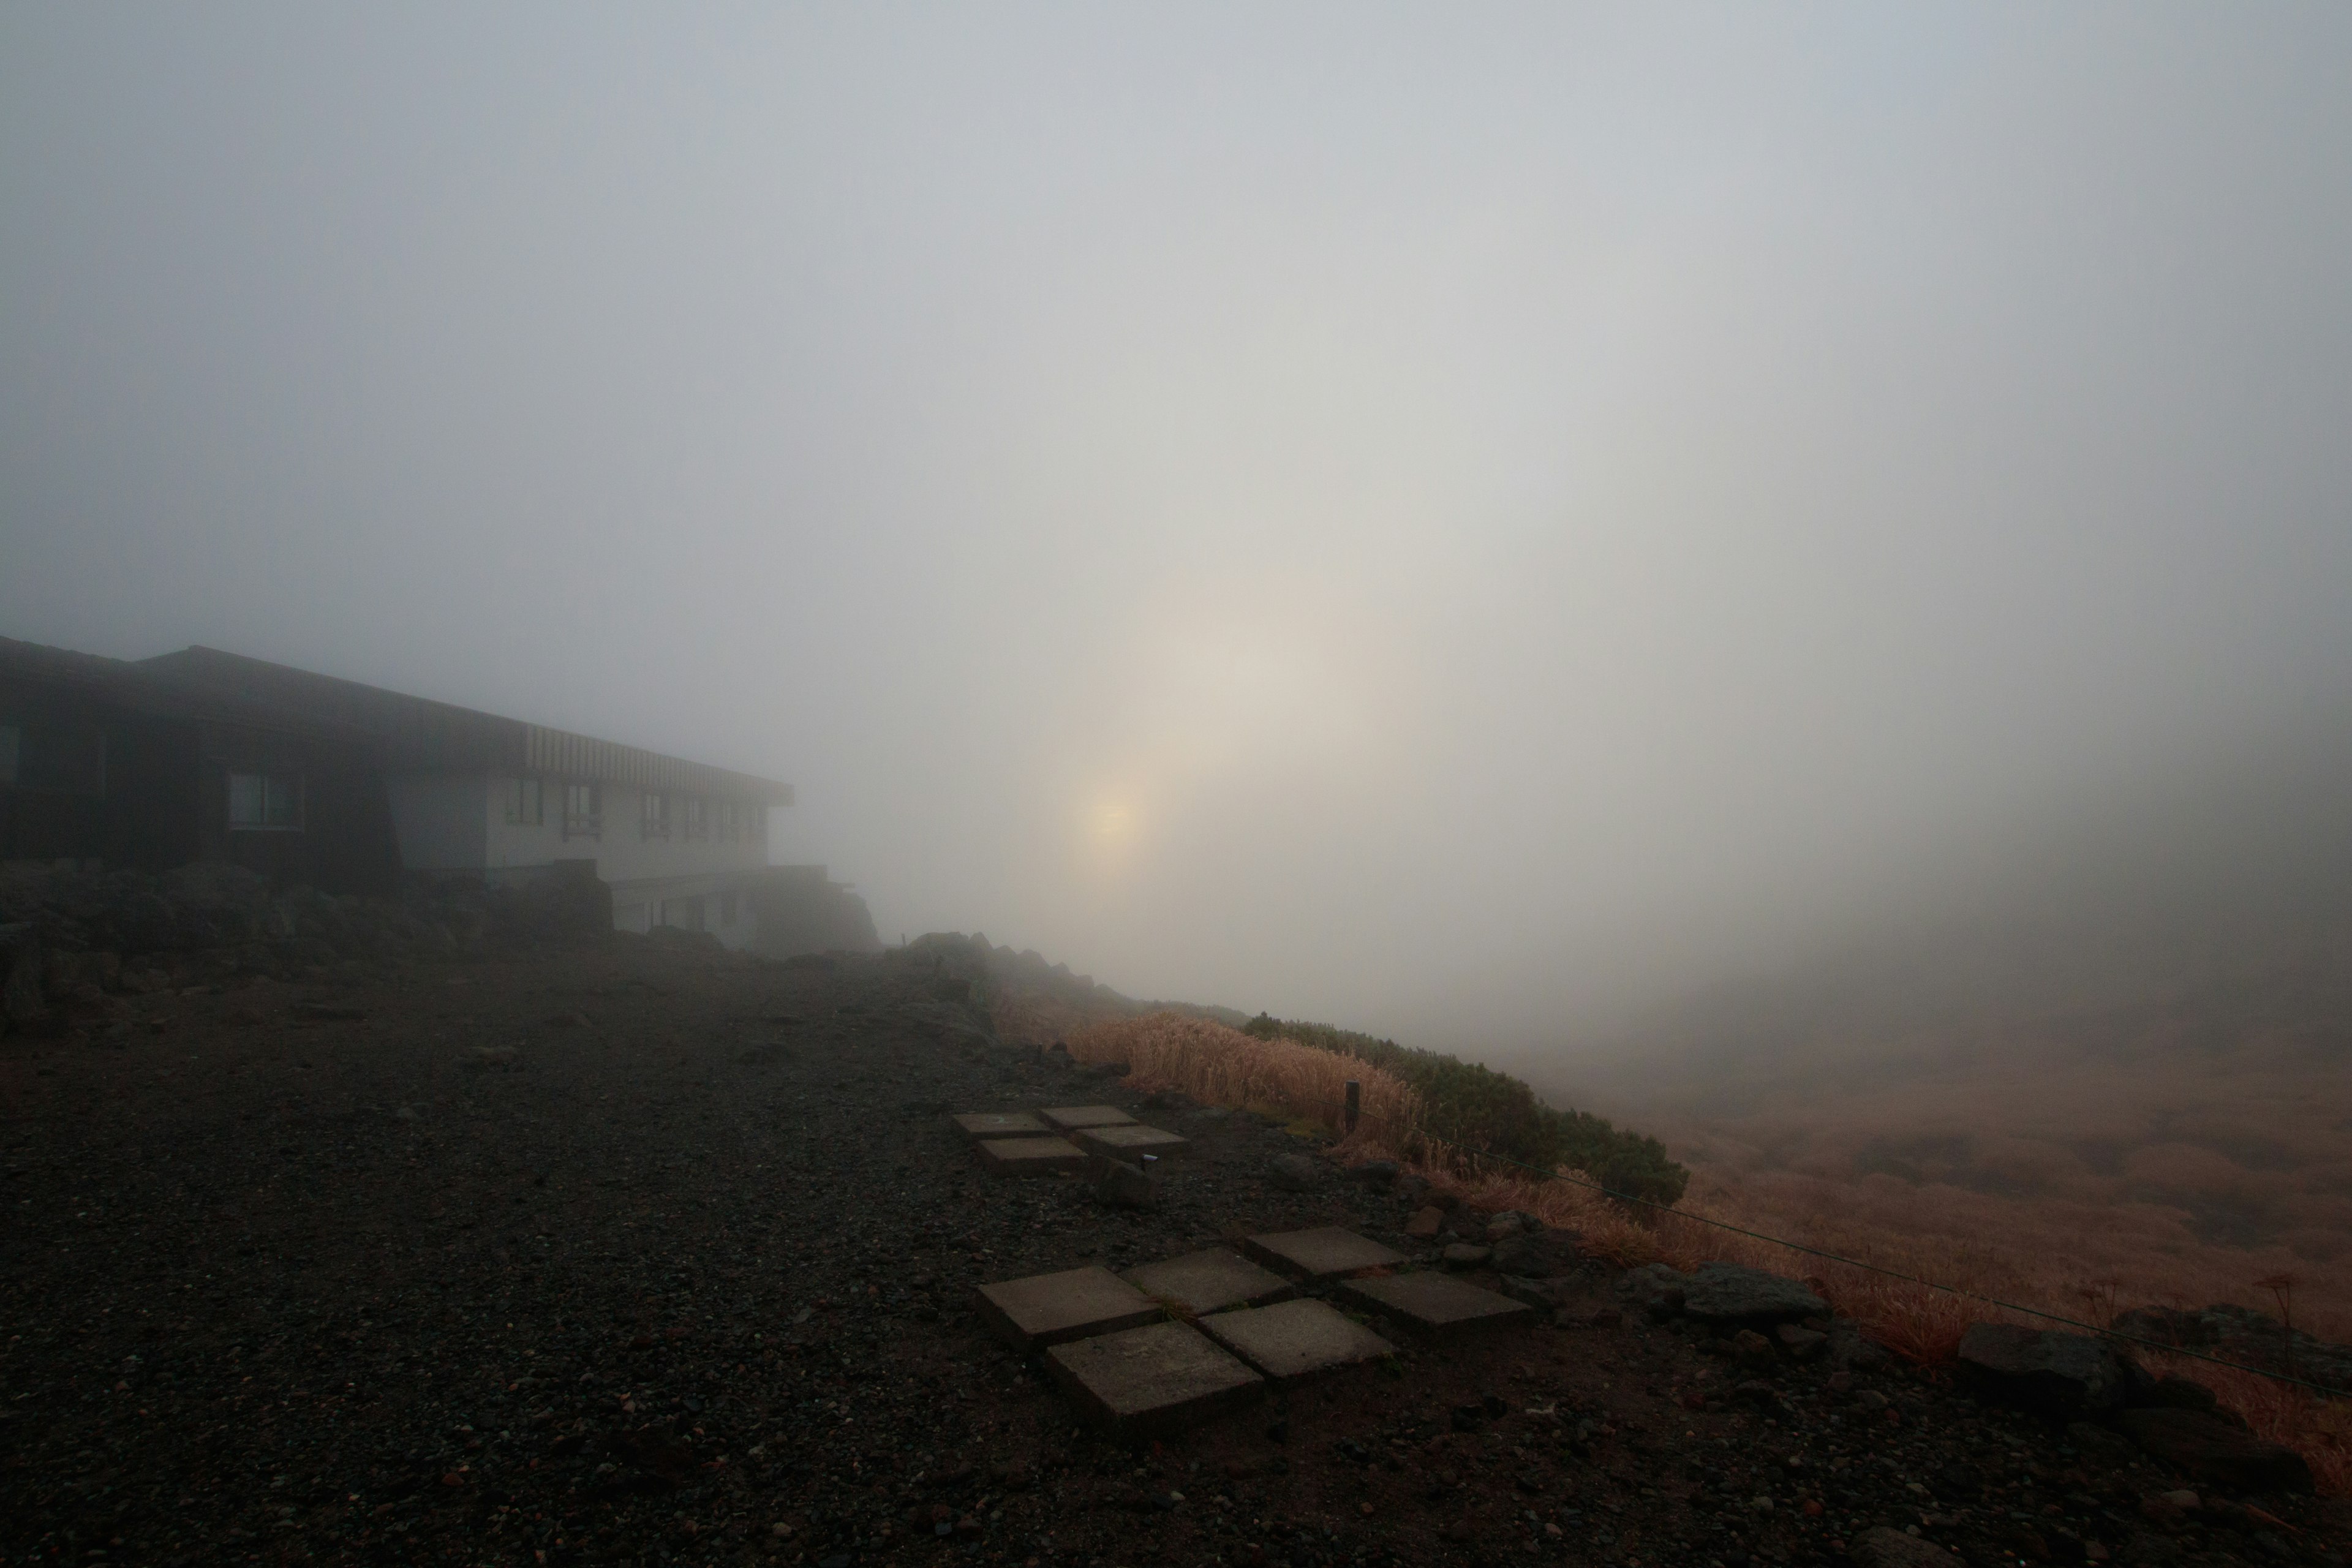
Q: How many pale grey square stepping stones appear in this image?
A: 10